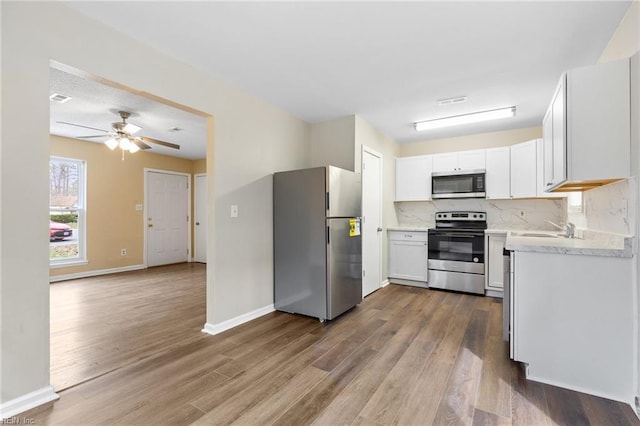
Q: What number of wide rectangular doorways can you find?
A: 1